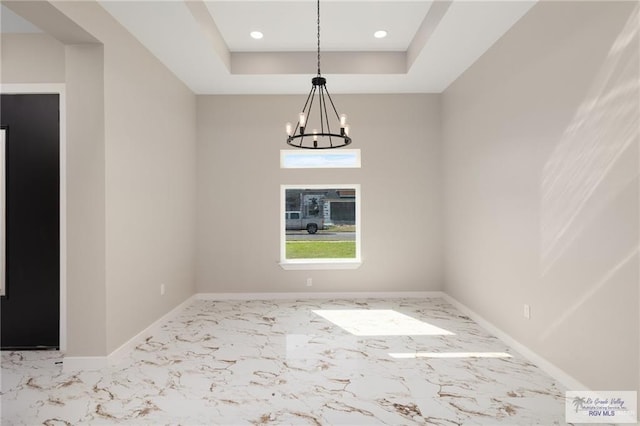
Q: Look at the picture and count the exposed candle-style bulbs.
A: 5